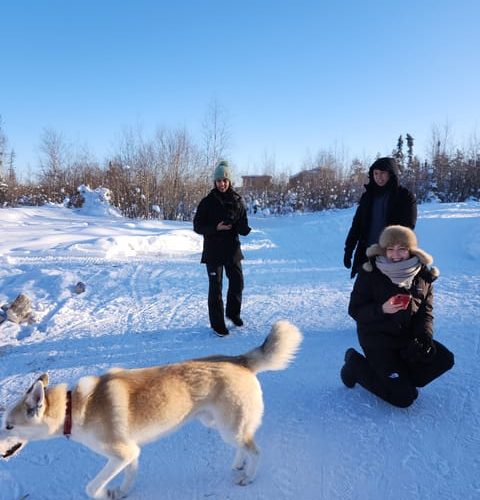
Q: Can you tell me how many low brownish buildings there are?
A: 2